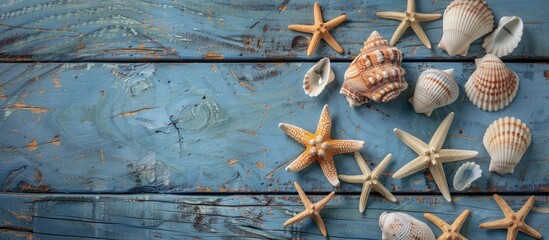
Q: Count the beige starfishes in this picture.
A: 3